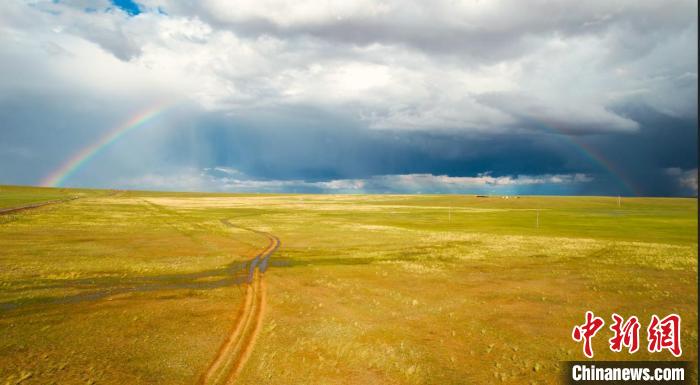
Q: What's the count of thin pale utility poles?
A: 3